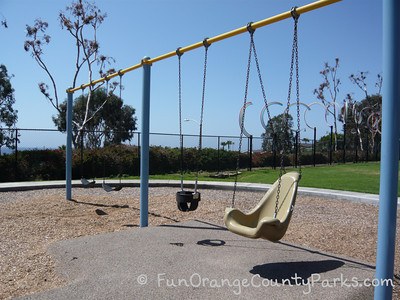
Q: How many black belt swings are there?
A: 2